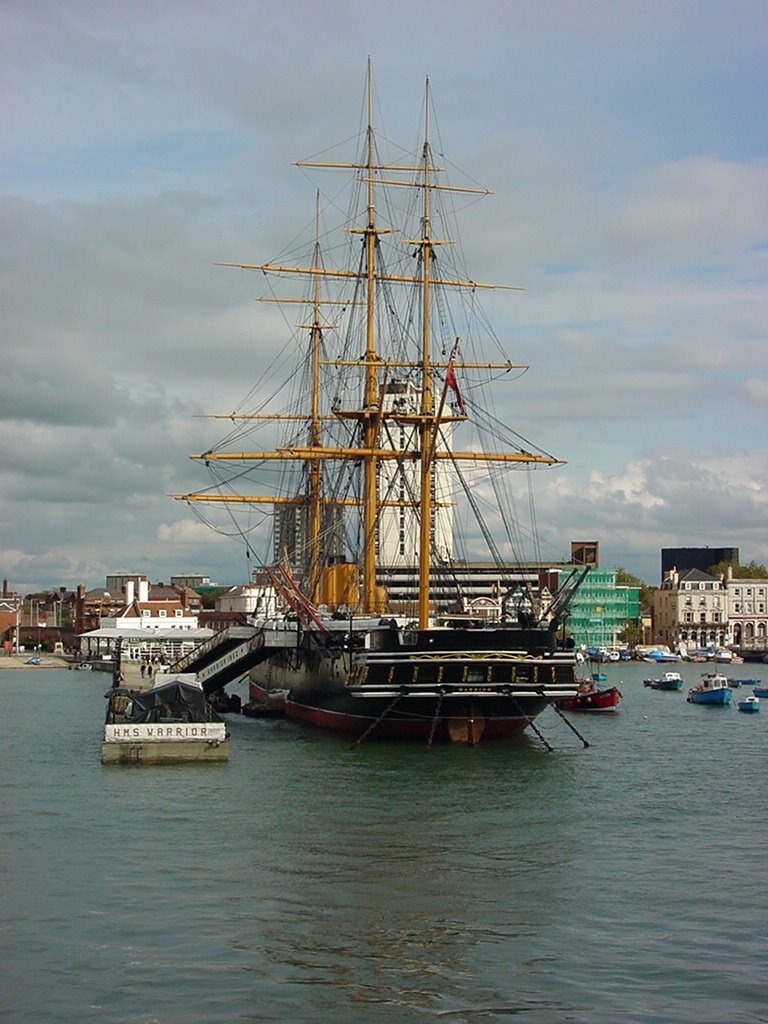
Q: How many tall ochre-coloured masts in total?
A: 3